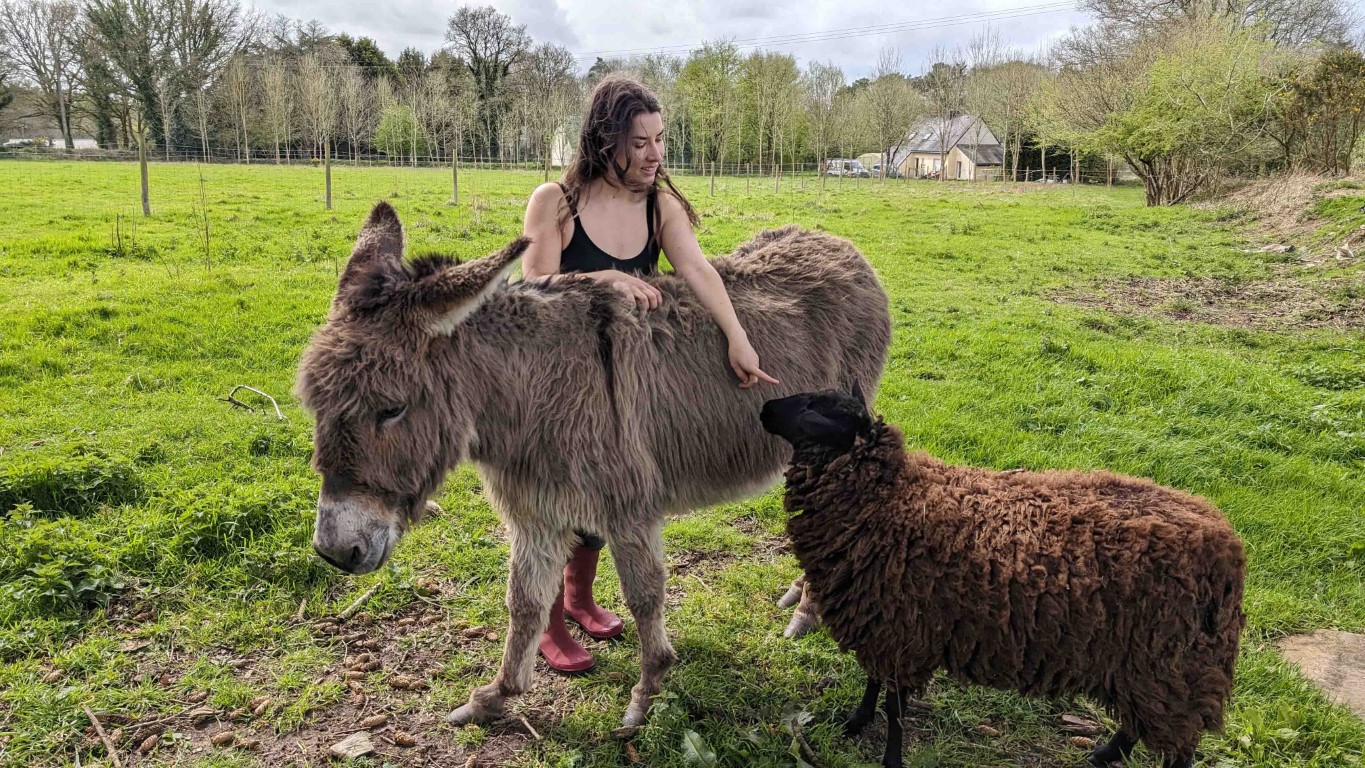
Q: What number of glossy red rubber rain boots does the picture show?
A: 2